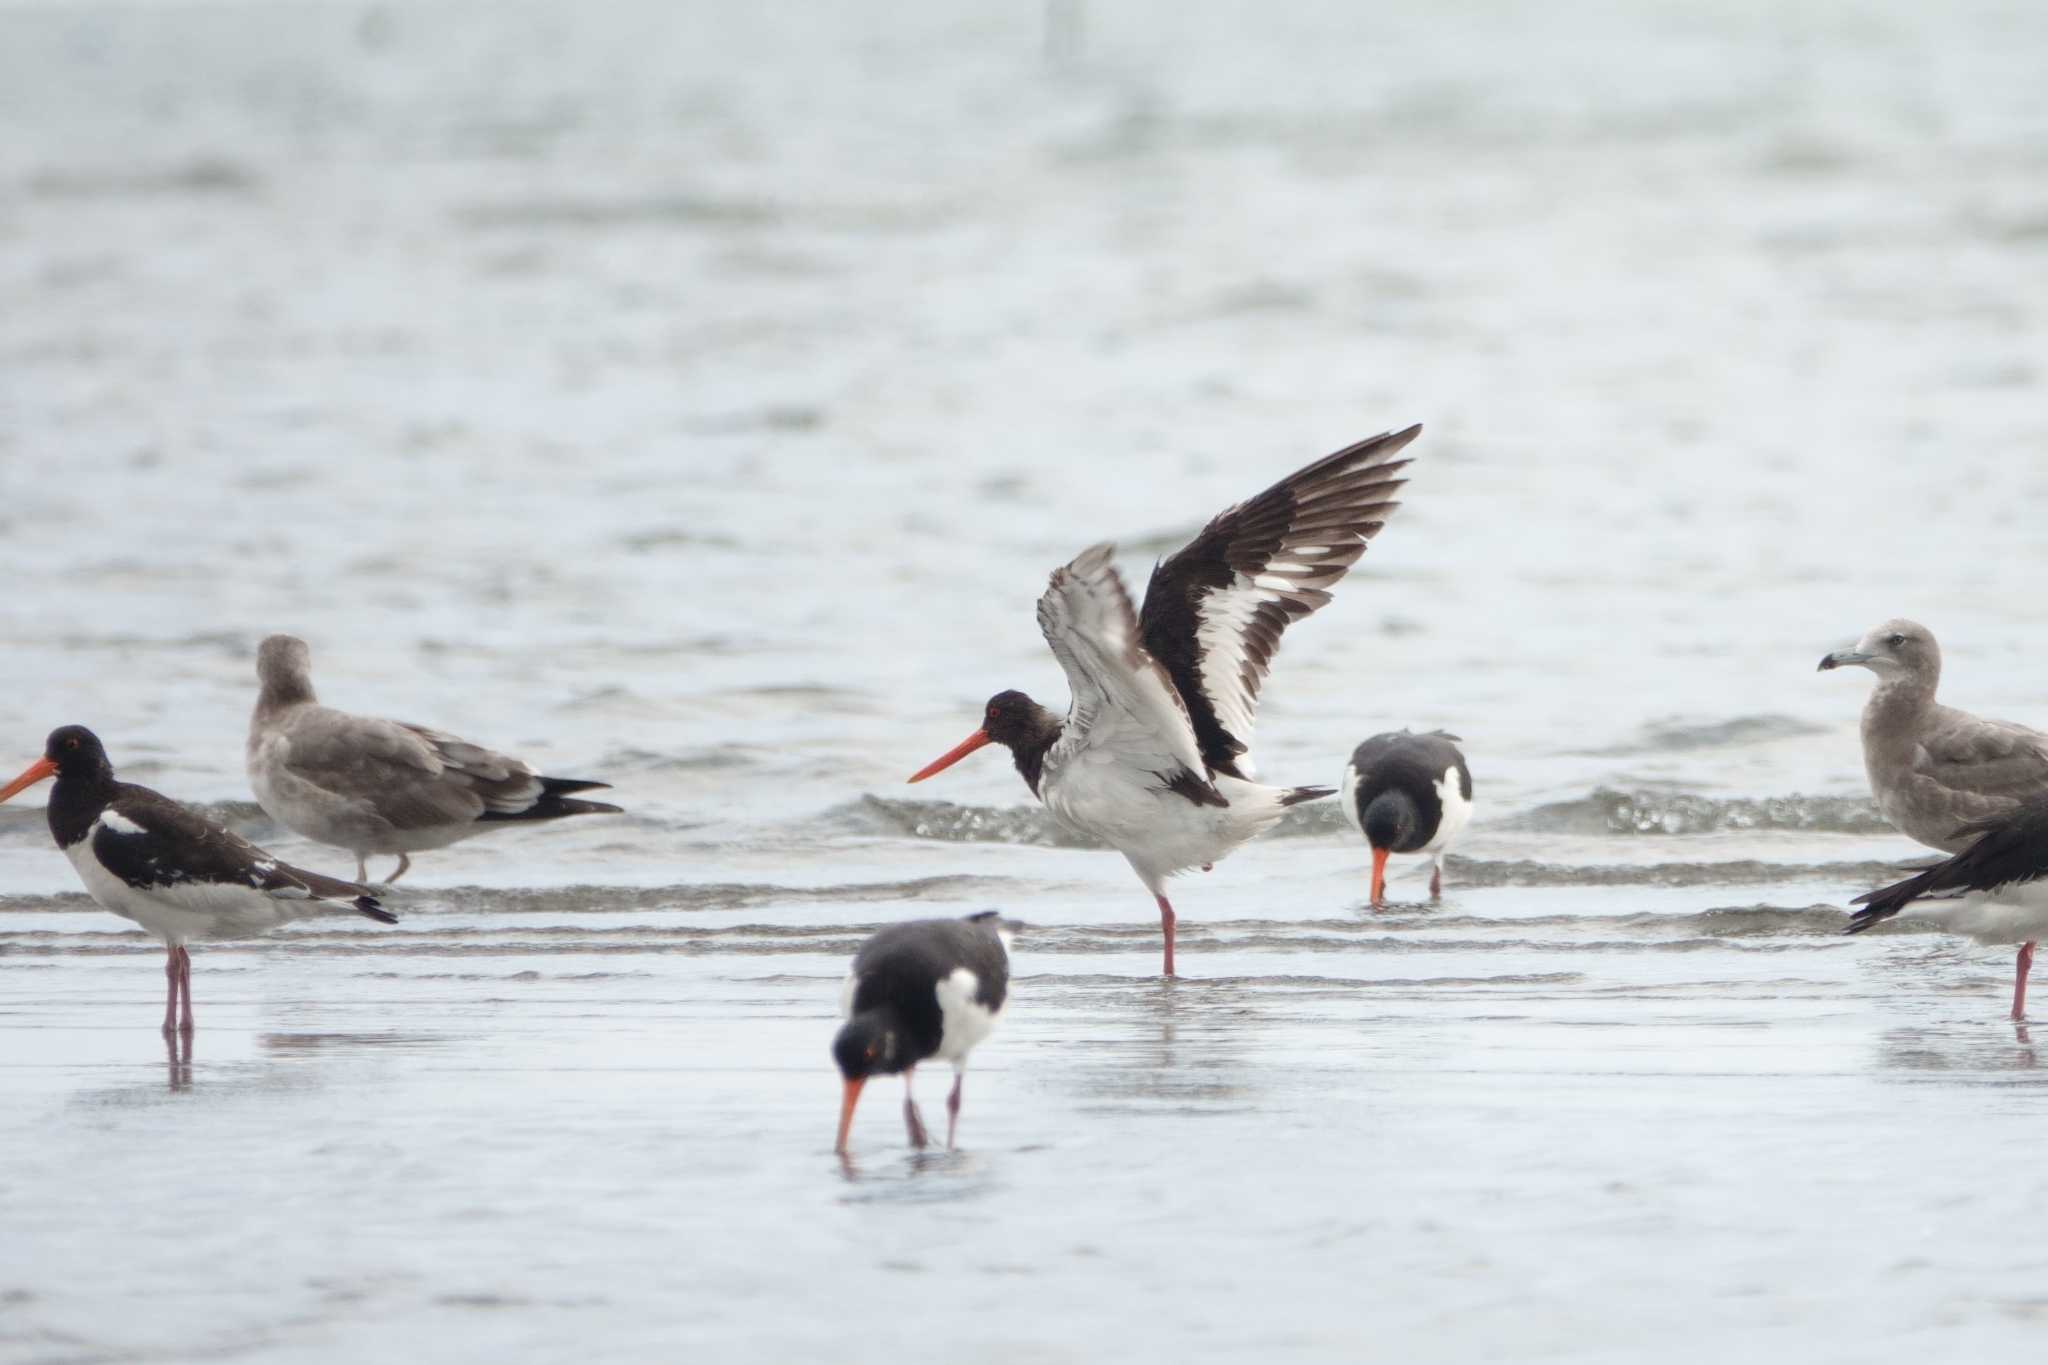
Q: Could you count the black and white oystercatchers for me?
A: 5